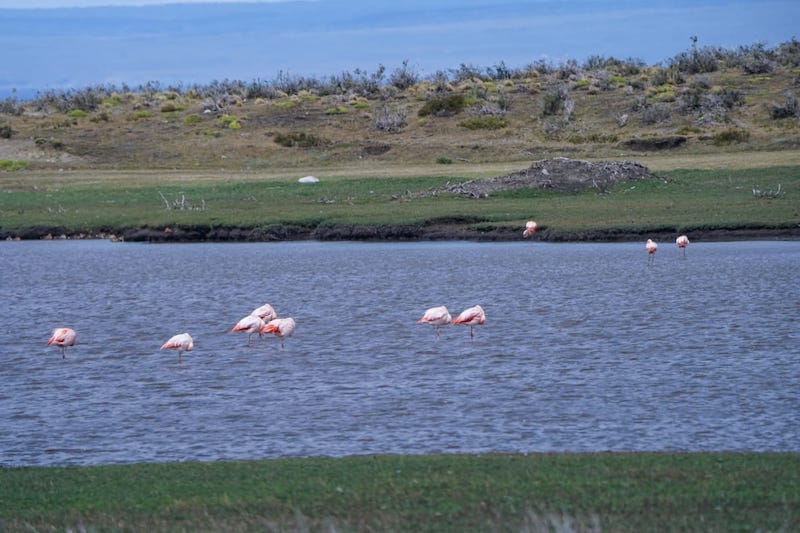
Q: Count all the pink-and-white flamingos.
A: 10